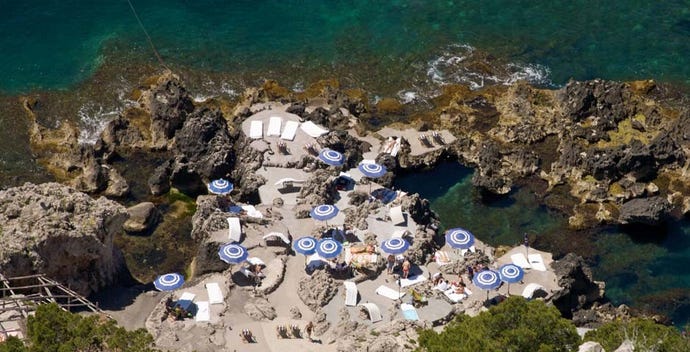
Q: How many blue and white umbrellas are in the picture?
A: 12